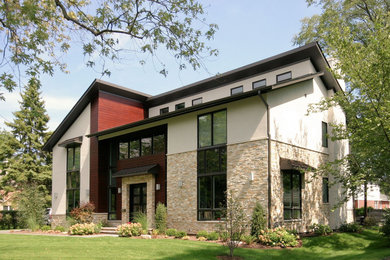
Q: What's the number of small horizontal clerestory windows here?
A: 6